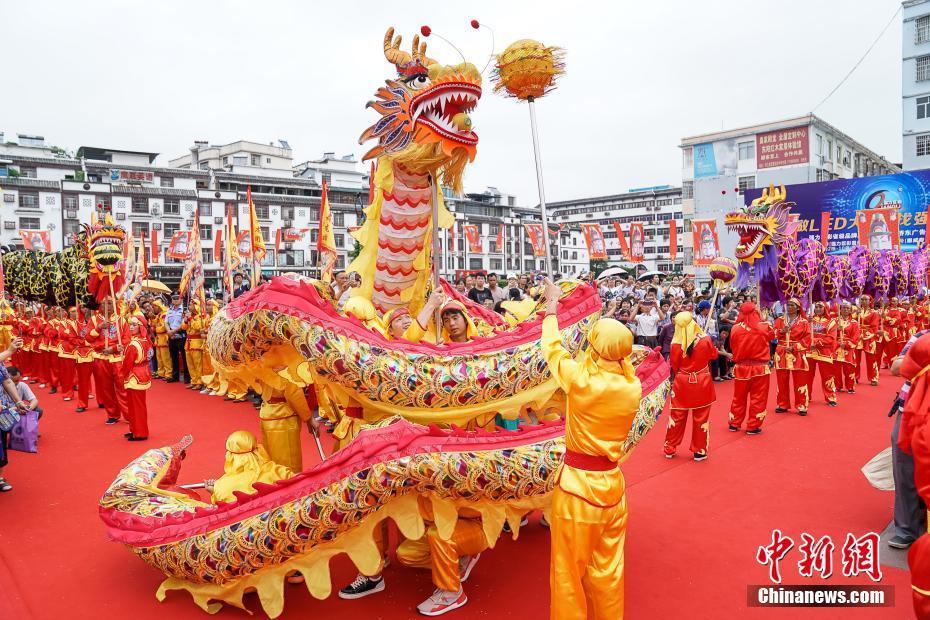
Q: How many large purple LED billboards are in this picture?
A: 1